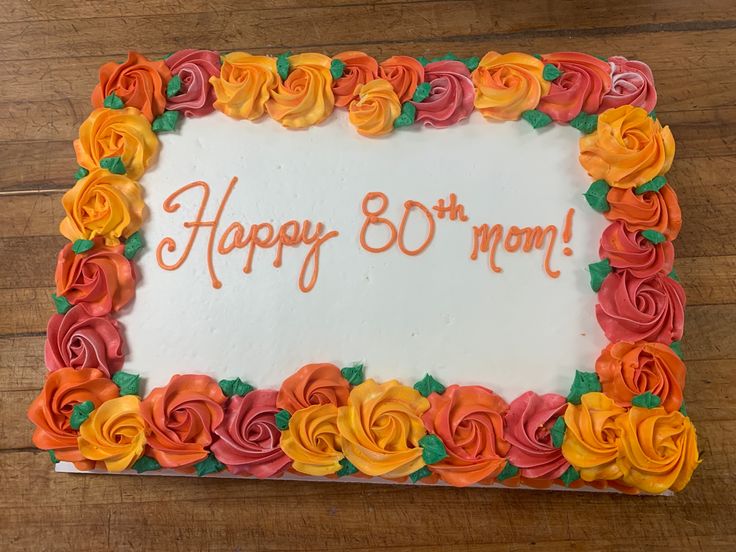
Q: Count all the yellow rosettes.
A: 12